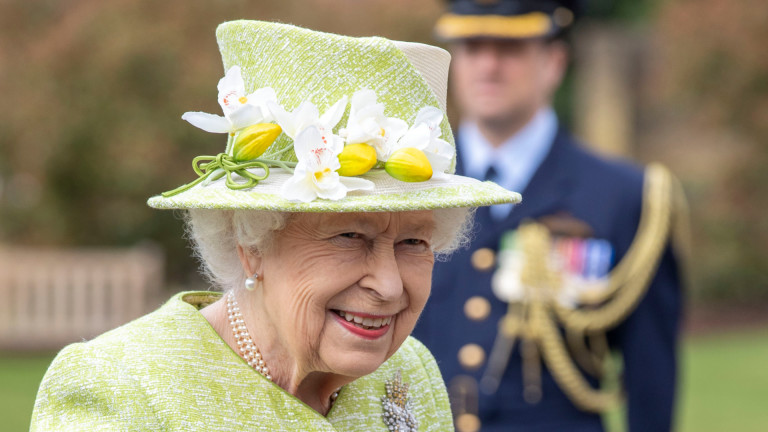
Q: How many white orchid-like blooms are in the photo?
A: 5